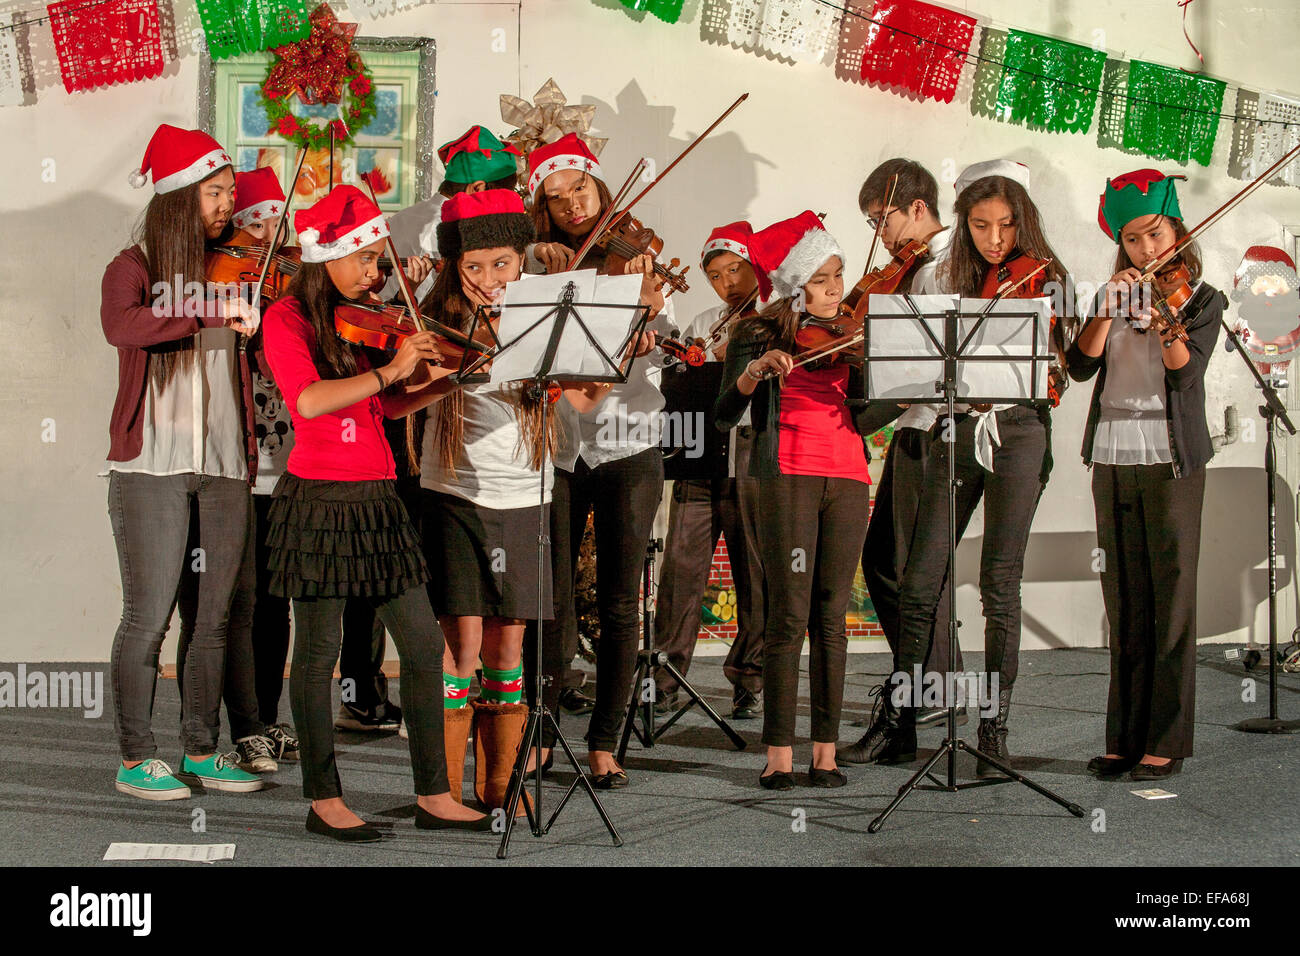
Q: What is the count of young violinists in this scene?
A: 11